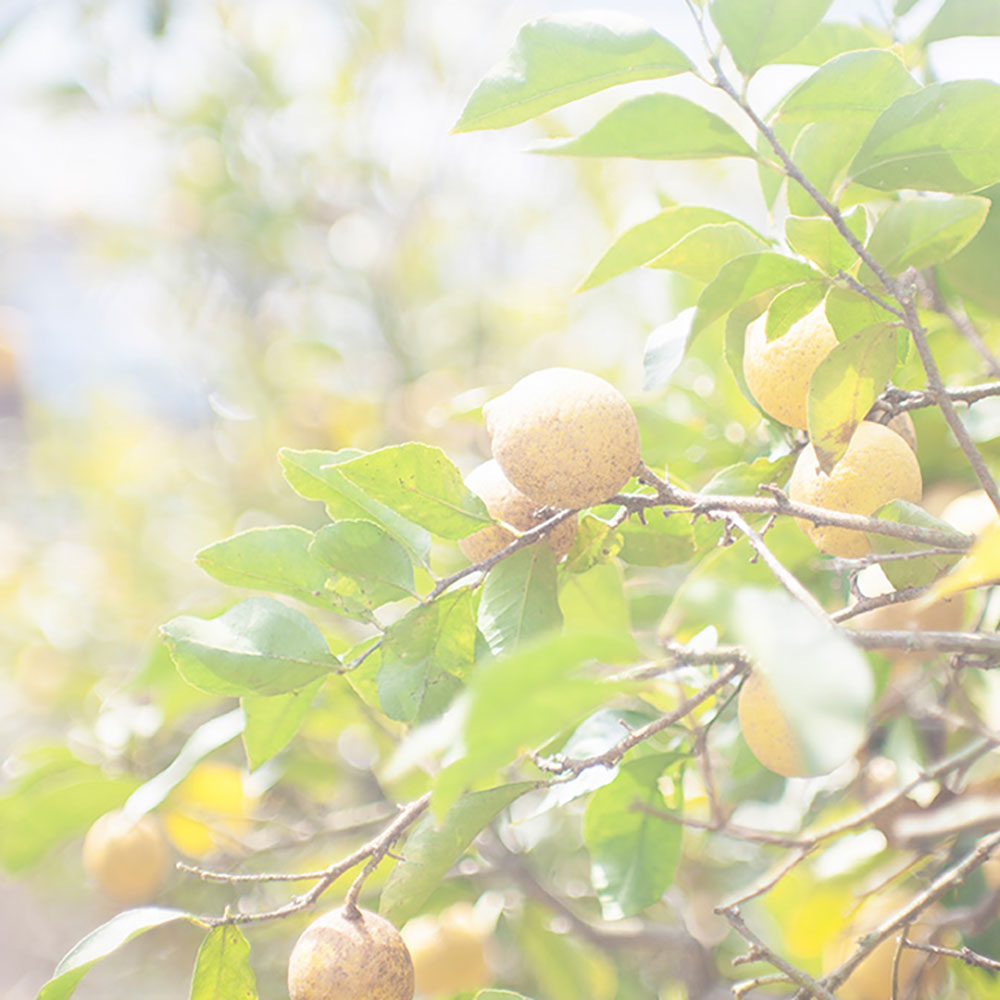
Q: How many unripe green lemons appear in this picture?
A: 0